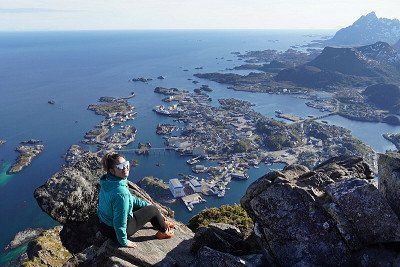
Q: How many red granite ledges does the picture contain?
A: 0